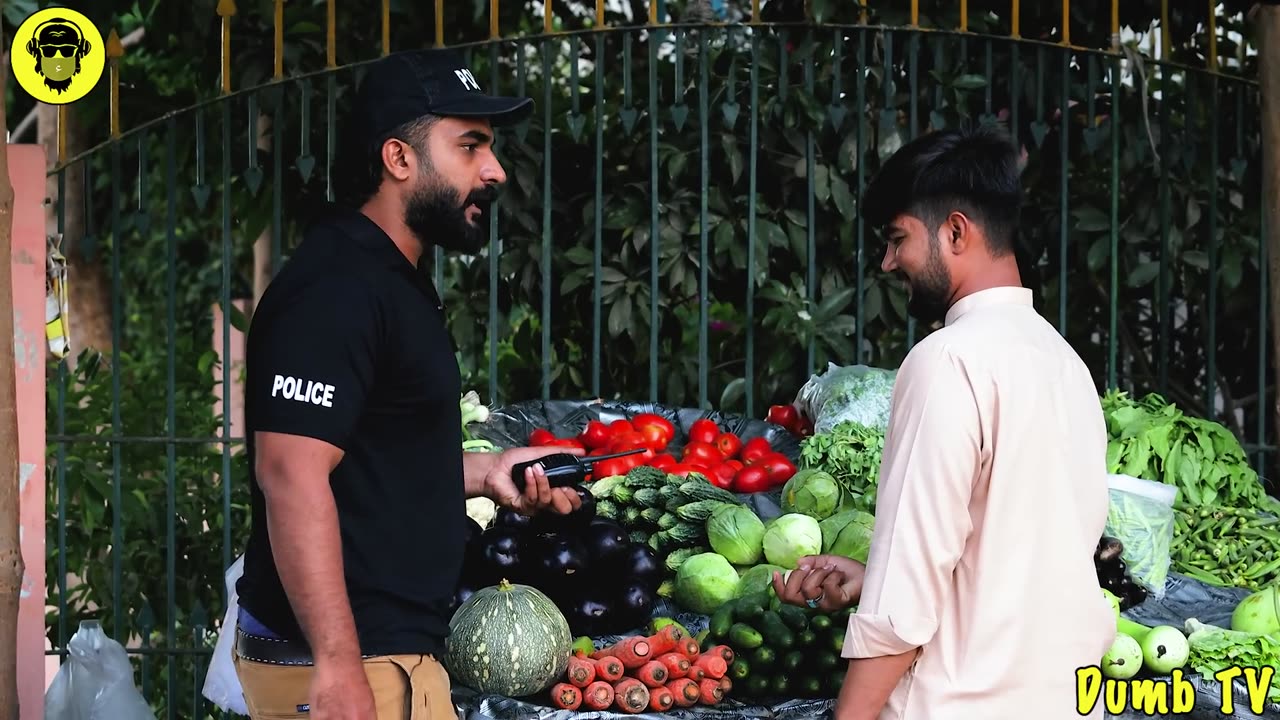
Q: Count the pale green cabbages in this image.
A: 6